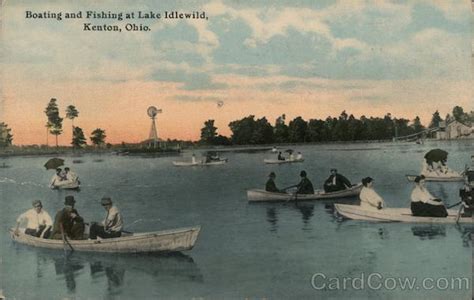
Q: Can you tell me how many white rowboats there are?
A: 7